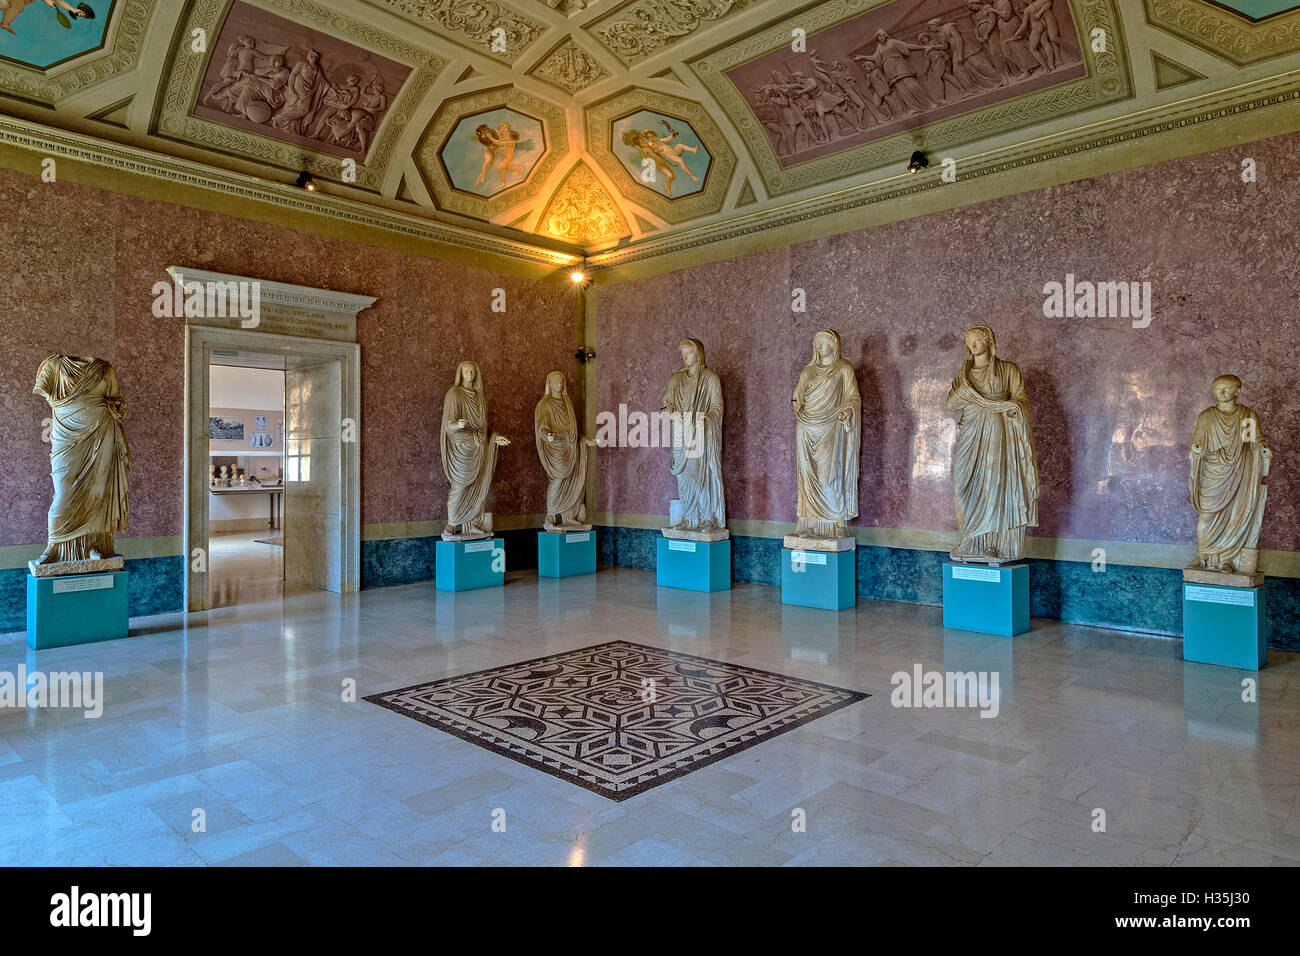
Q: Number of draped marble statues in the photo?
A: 7